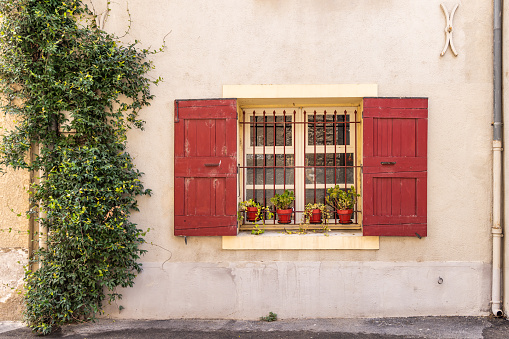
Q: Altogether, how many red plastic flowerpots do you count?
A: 4